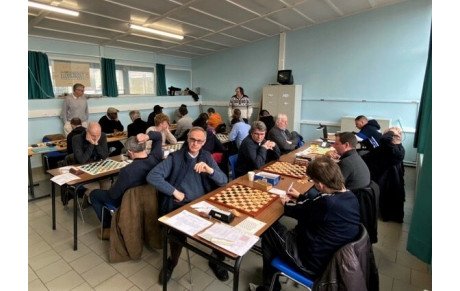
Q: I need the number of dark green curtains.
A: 4